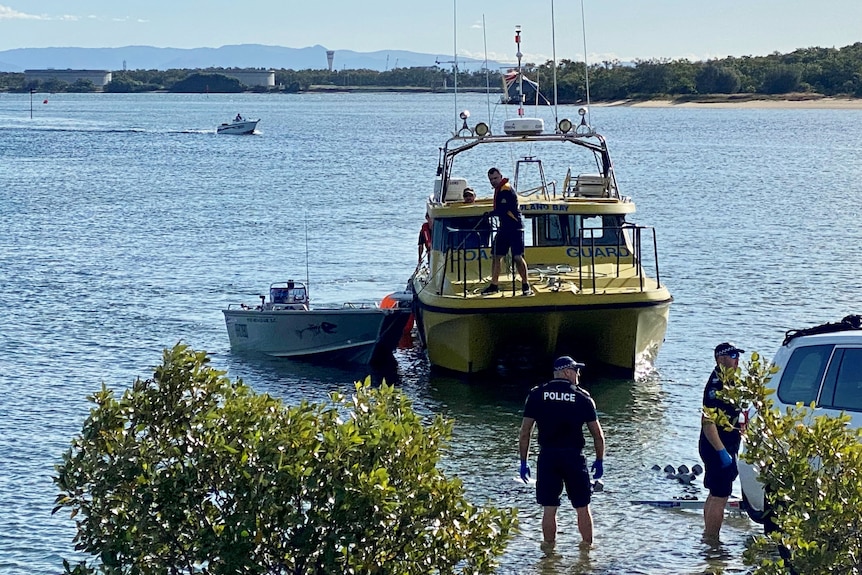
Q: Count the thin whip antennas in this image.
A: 5